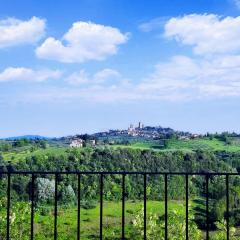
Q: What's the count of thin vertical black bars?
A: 11